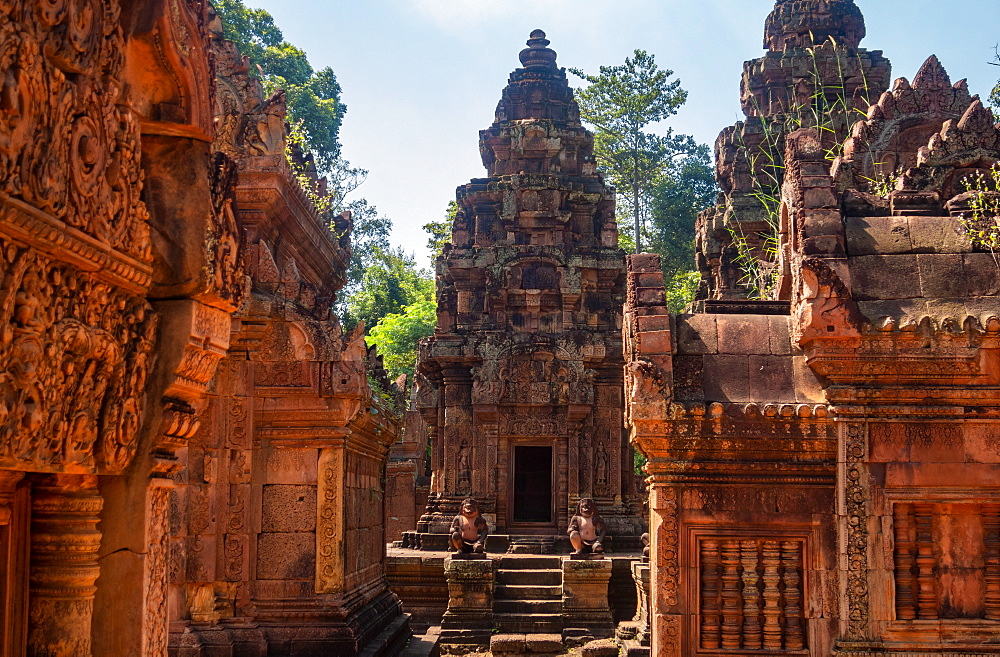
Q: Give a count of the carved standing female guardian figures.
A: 2